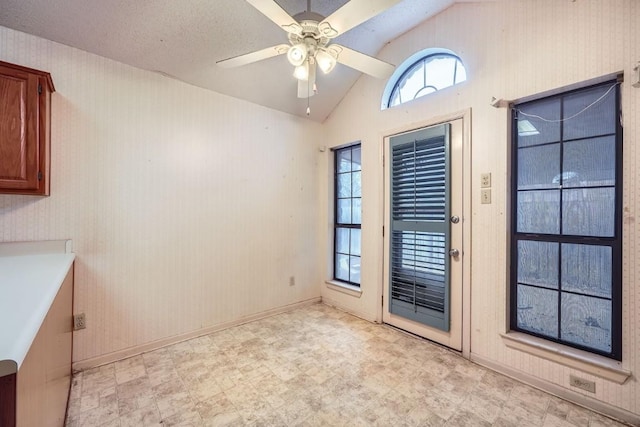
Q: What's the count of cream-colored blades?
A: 5